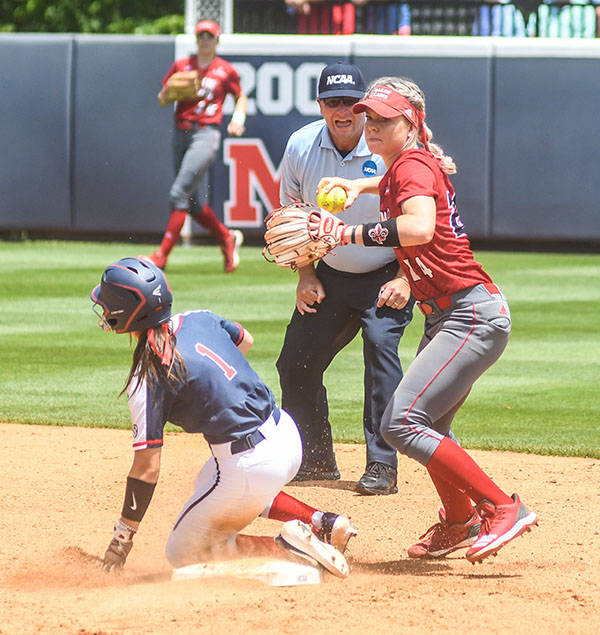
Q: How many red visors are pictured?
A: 2